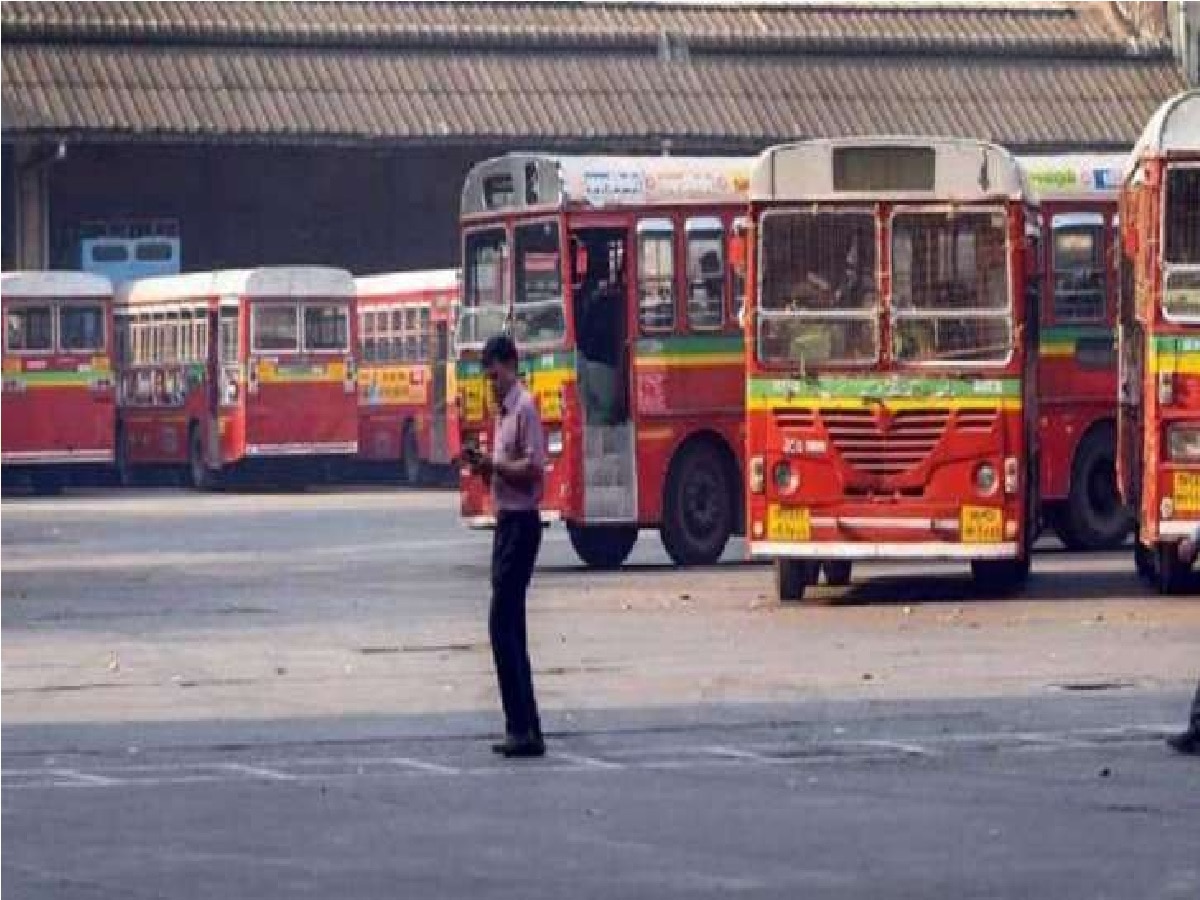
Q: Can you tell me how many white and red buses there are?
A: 6